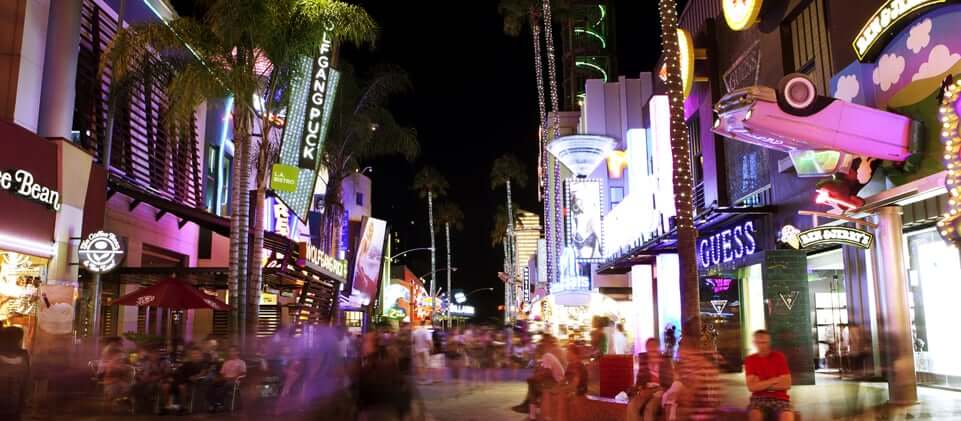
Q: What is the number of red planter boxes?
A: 1